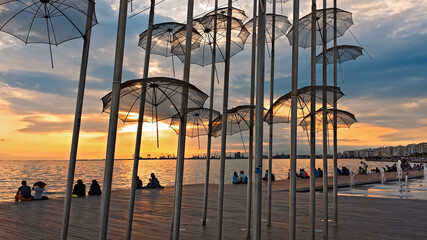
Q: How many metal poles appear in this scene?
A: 13